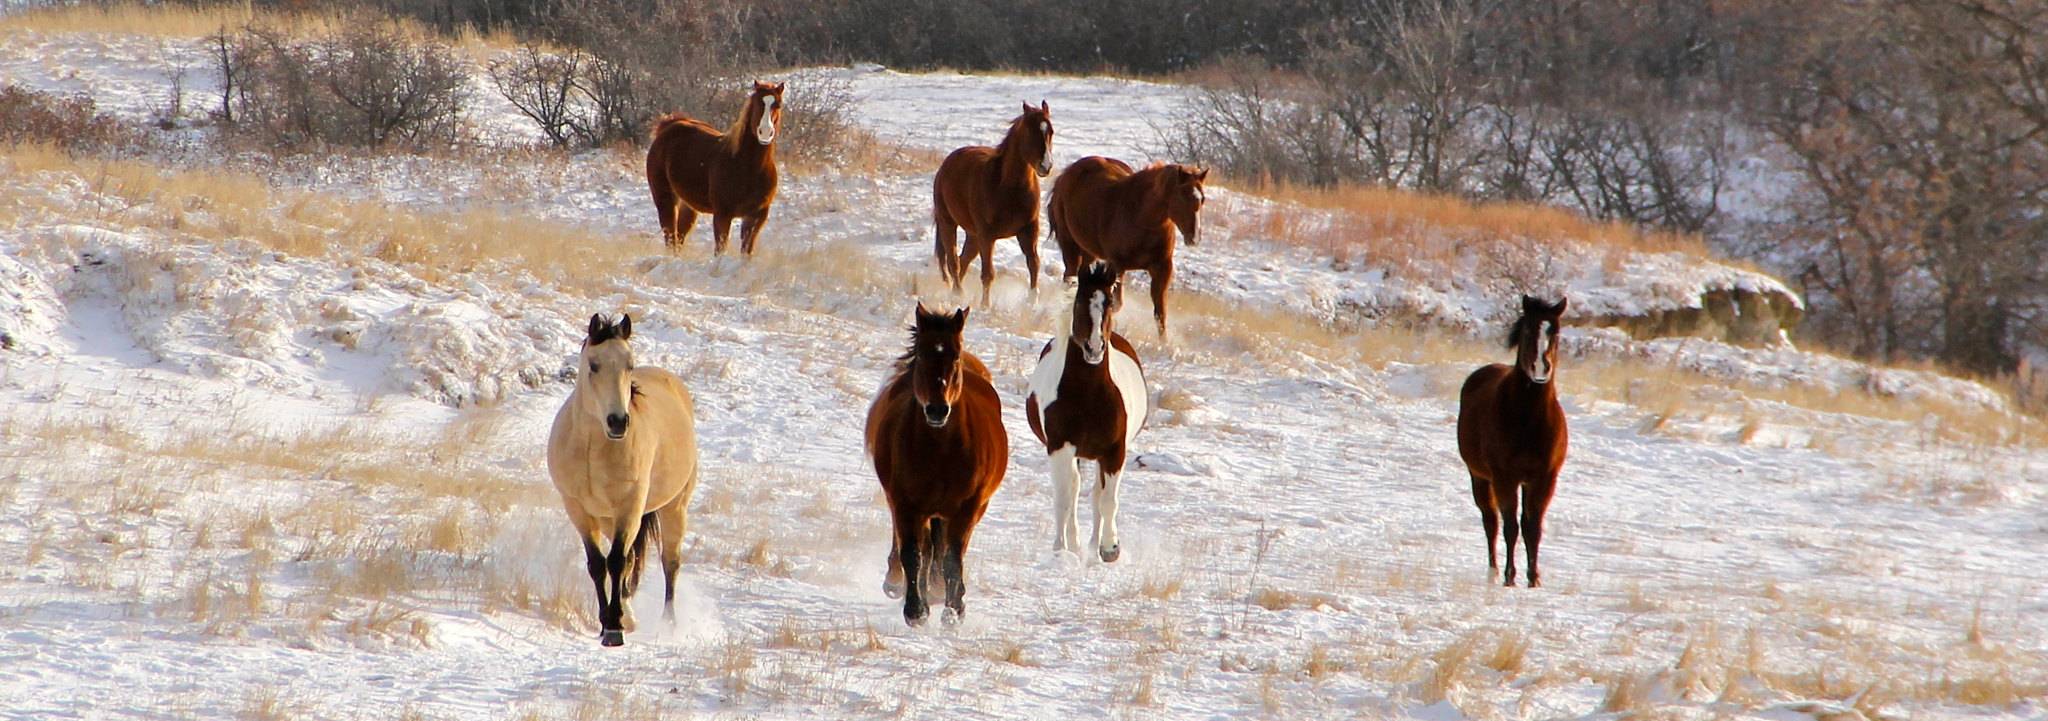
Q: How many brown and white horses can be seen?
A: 1